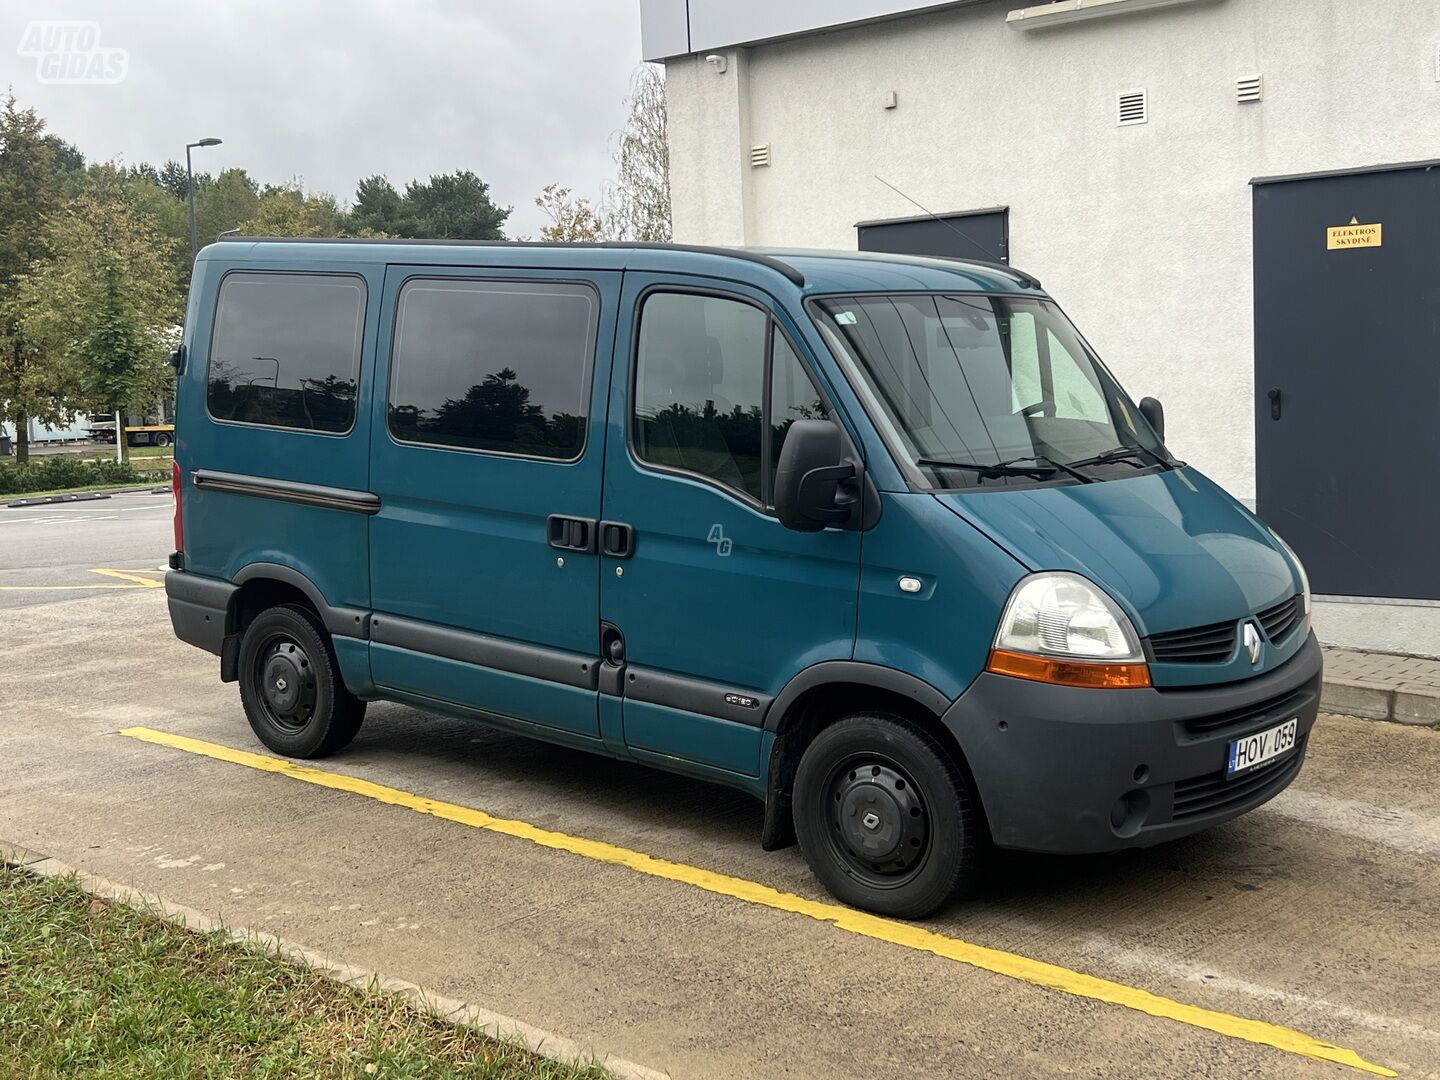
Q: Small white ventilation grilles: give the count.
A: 3